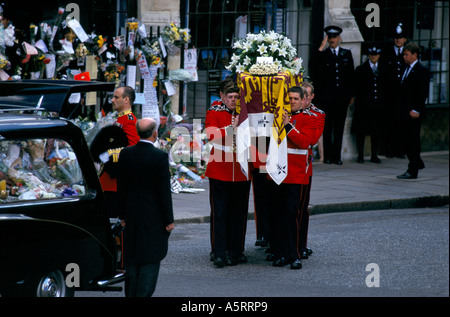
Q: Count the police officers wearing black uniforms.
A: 3